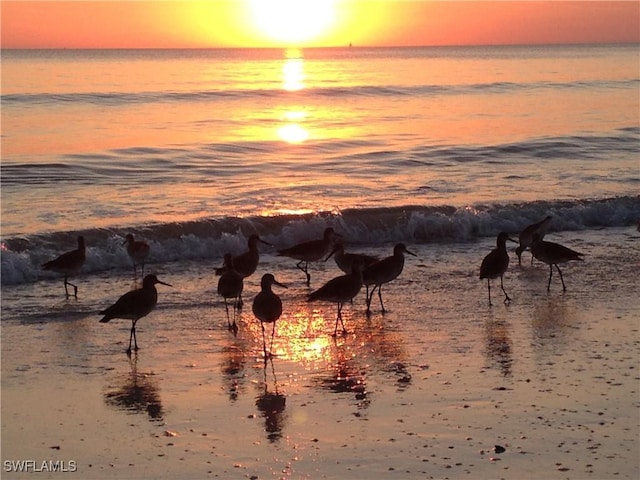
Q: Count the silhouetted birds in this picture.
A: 13